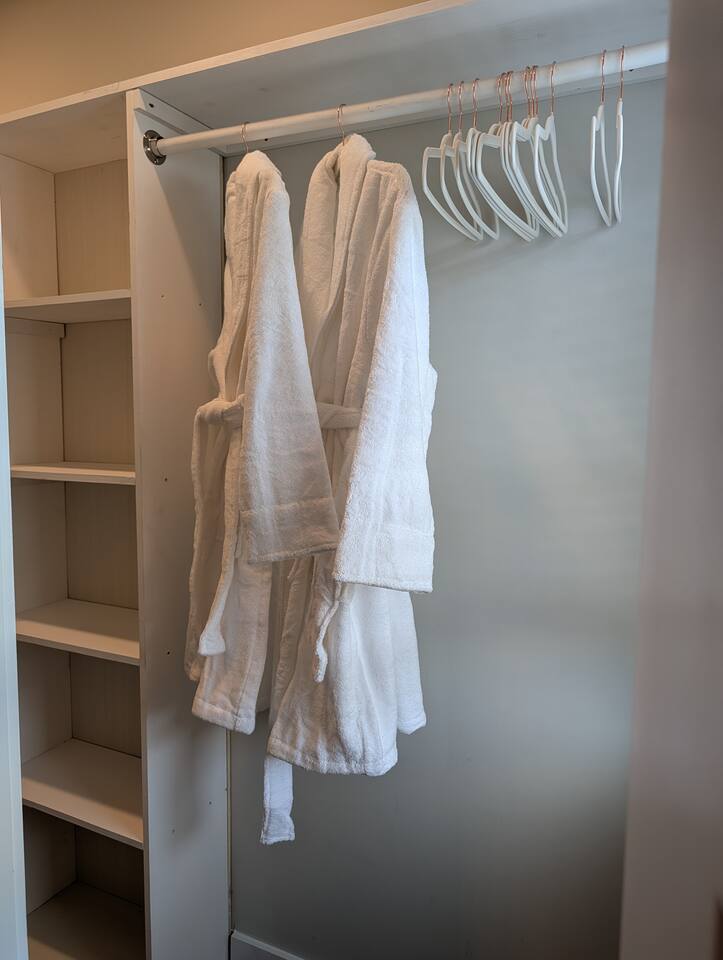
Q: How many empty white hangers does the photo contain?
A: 12